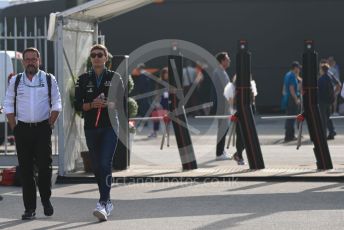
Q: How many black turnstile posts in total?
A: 3